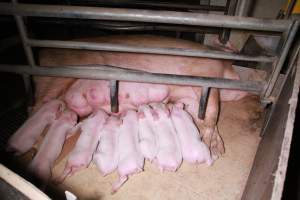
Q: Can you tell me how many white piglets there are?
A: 8